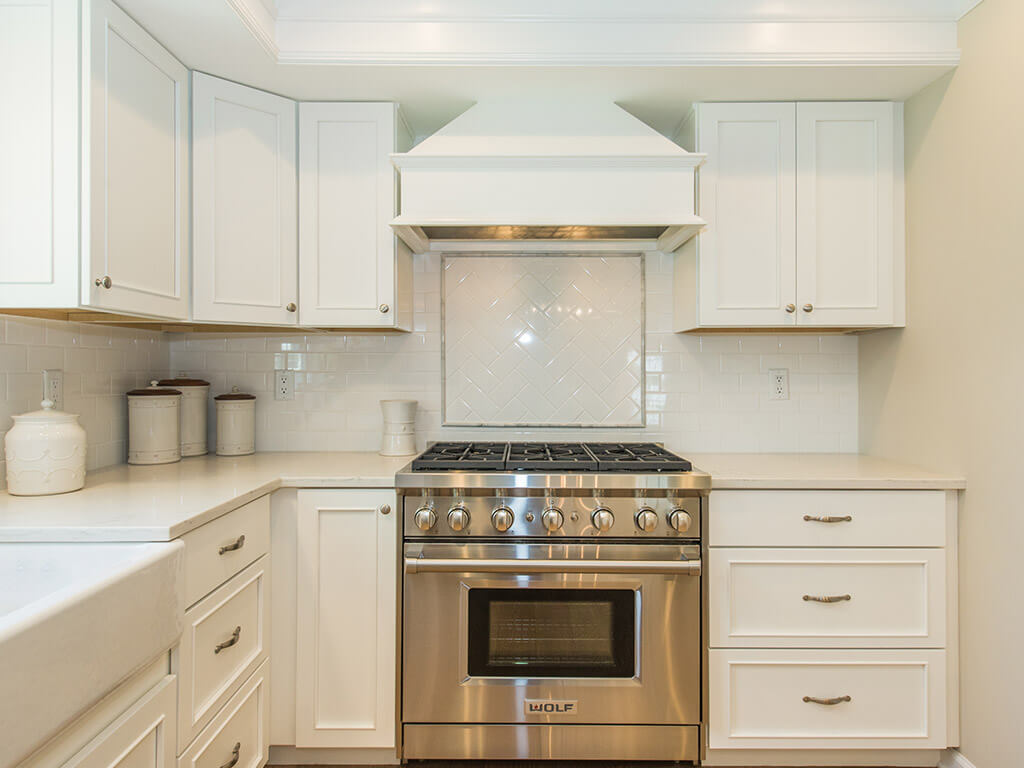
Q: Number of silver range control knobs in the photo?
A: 7